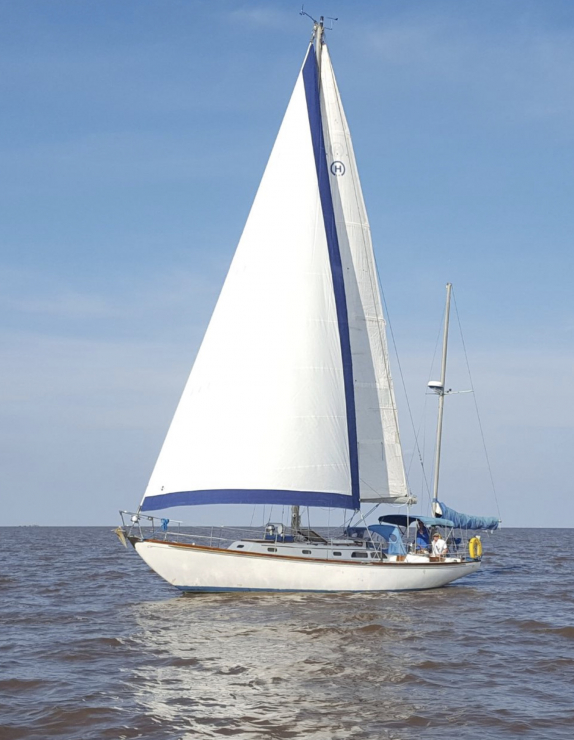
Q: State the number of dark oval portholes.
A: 4